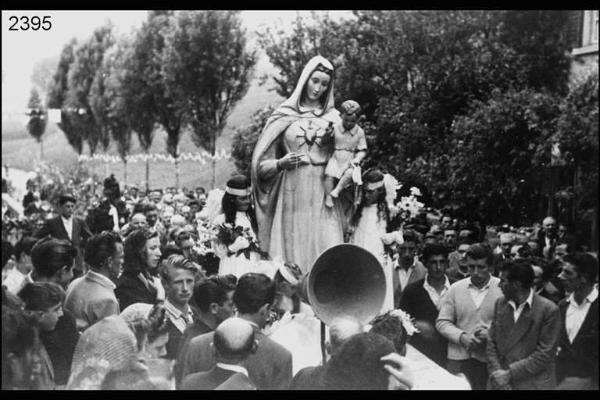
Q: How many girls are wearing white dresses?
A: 2